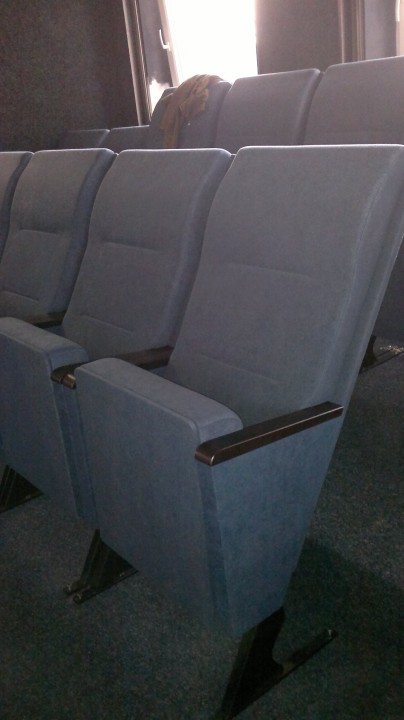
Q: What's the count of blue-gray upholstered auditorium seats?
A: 9